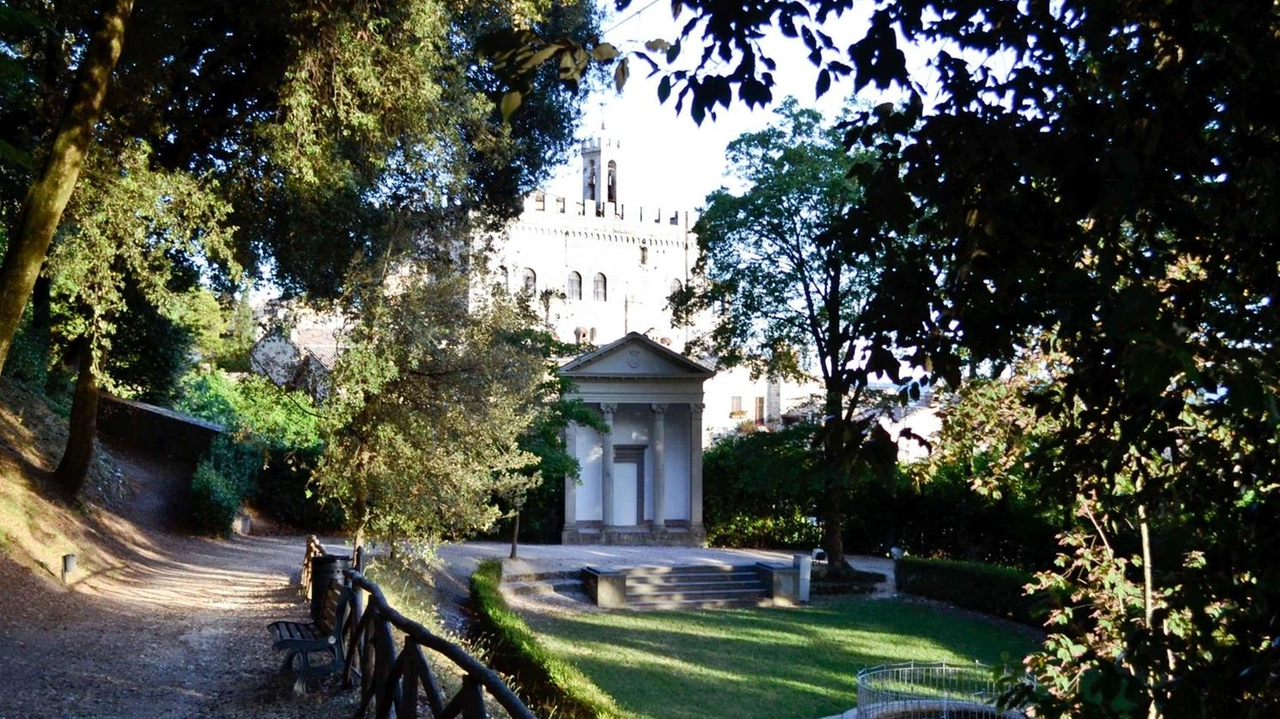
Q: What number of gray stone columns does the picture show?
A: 4